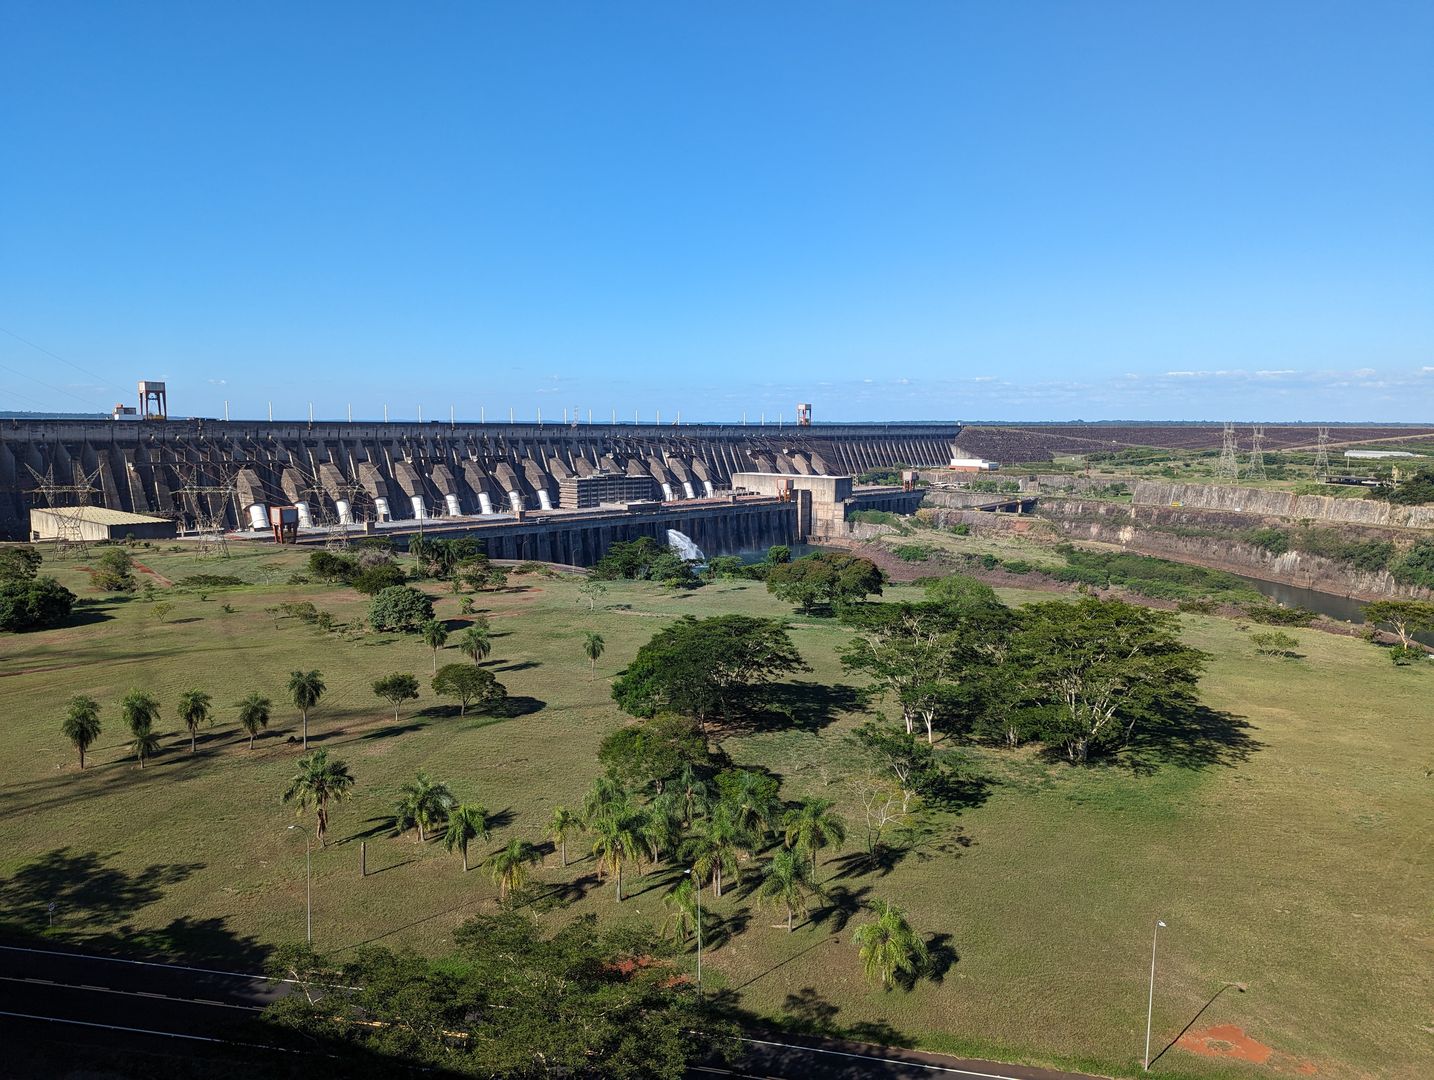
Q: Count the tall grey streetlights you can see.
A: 3